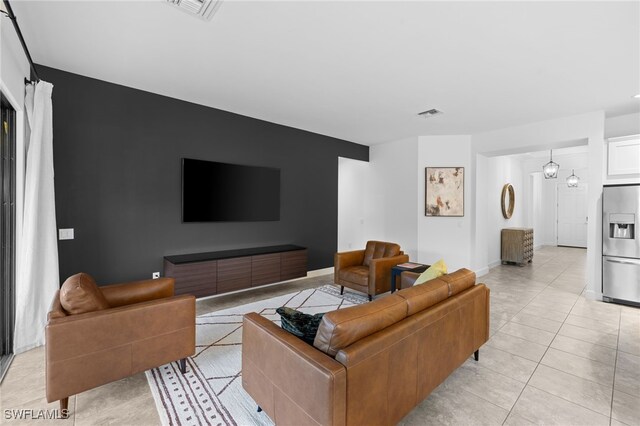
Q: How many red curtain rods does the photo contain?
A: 0